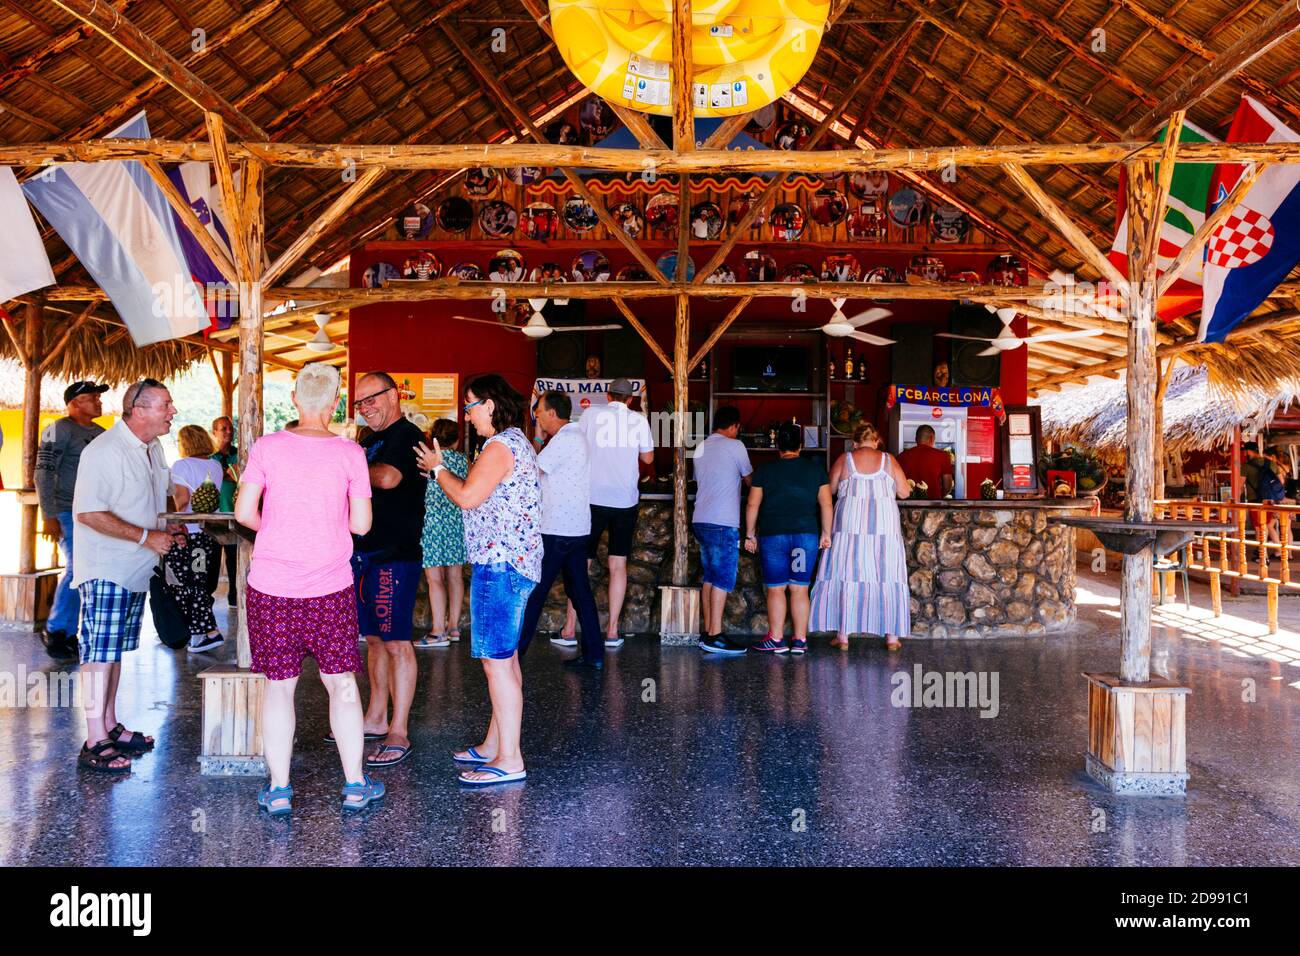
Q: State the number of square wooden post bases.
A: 4